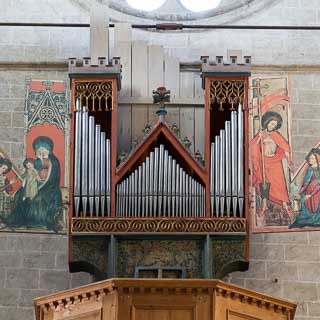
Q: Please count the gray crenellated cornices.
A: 2